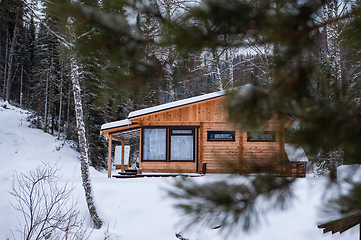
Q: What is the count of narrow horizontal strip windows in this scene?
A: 2